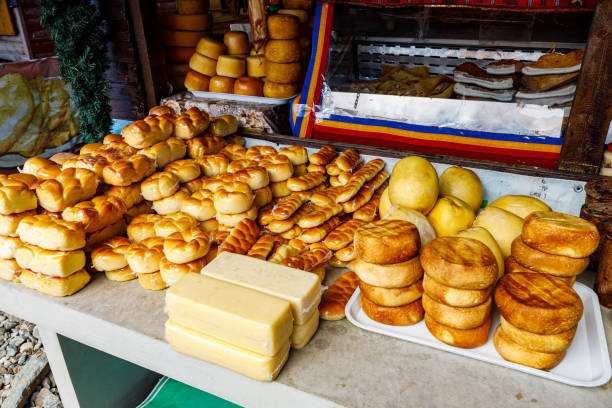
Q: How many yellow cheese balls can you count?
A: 8